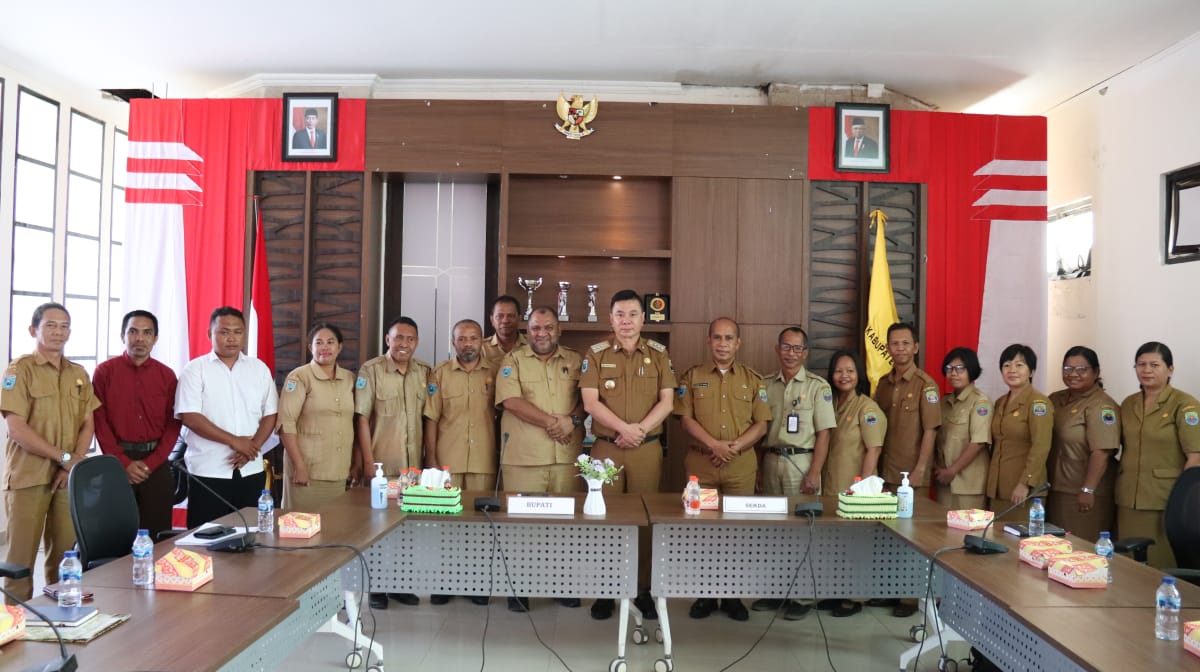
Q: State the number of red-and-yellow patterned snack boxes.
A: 9